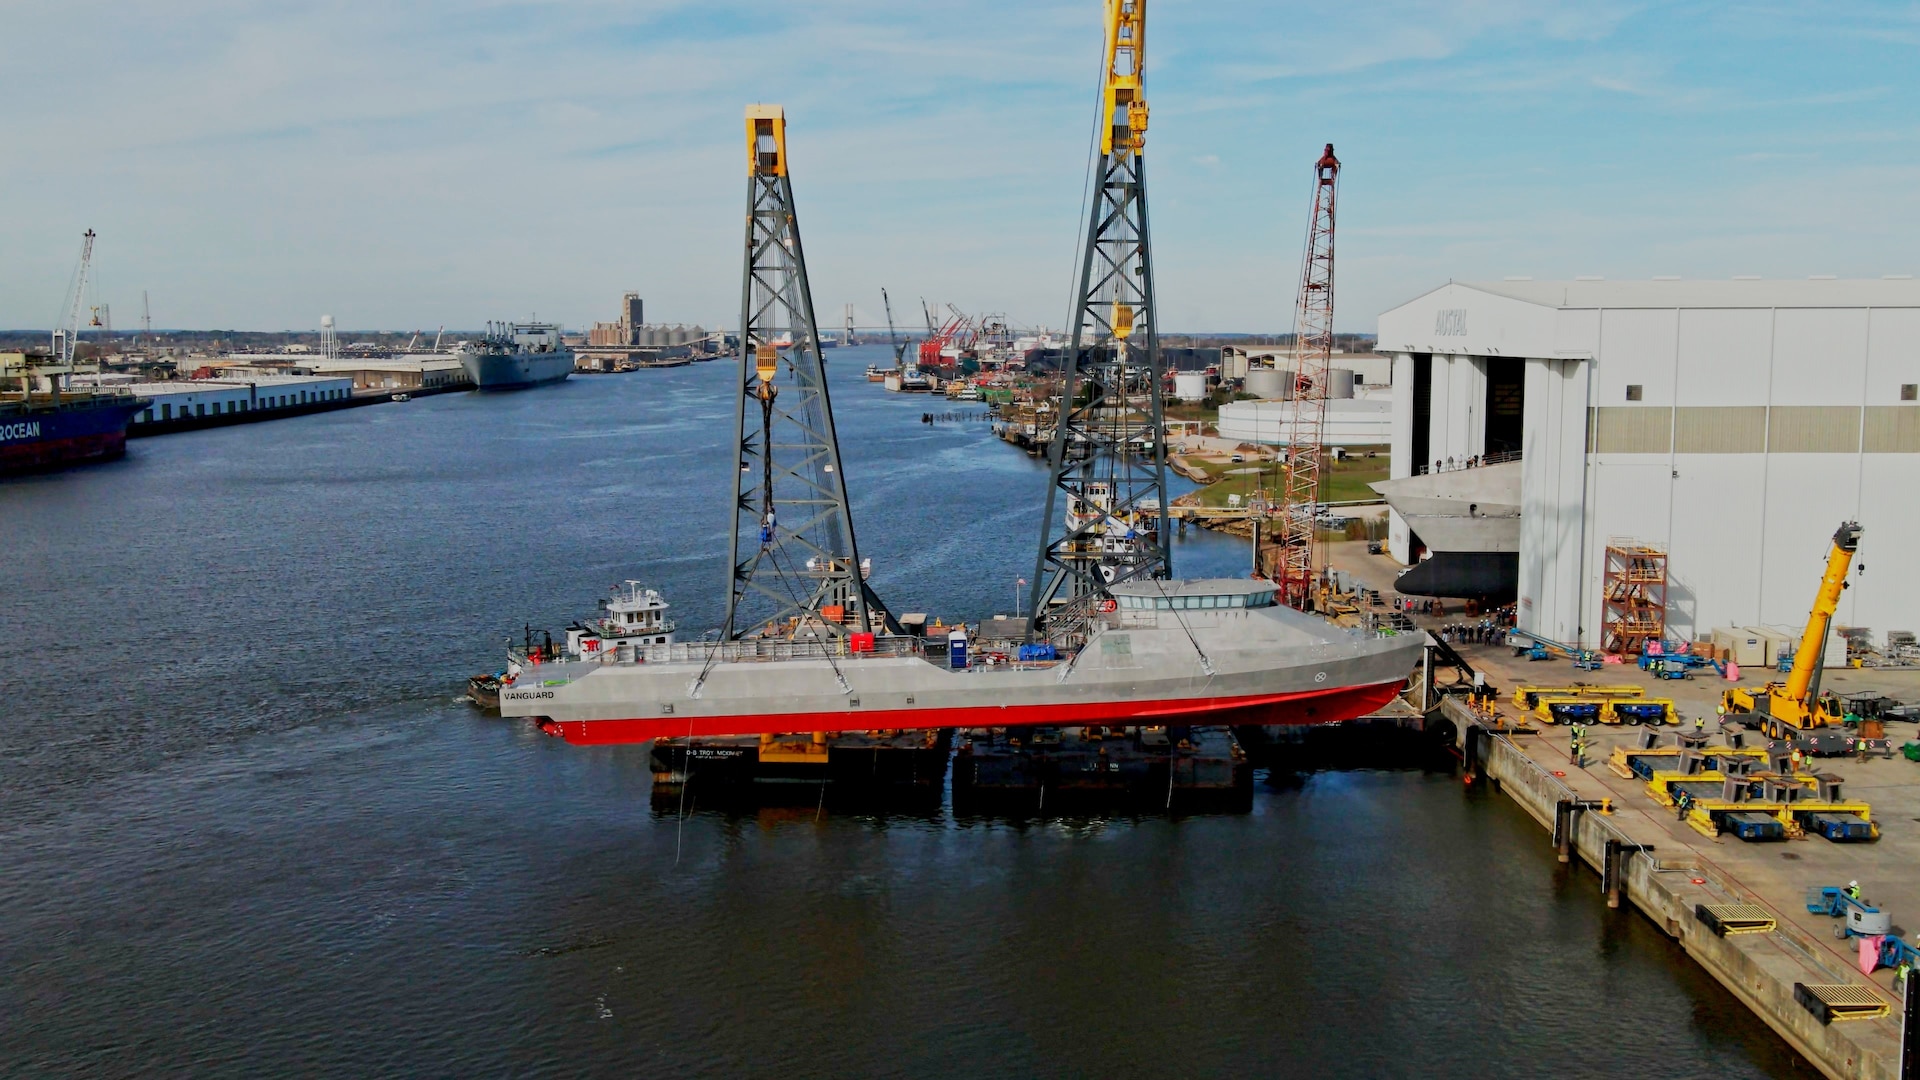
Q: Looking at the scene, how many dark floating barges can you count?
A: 2